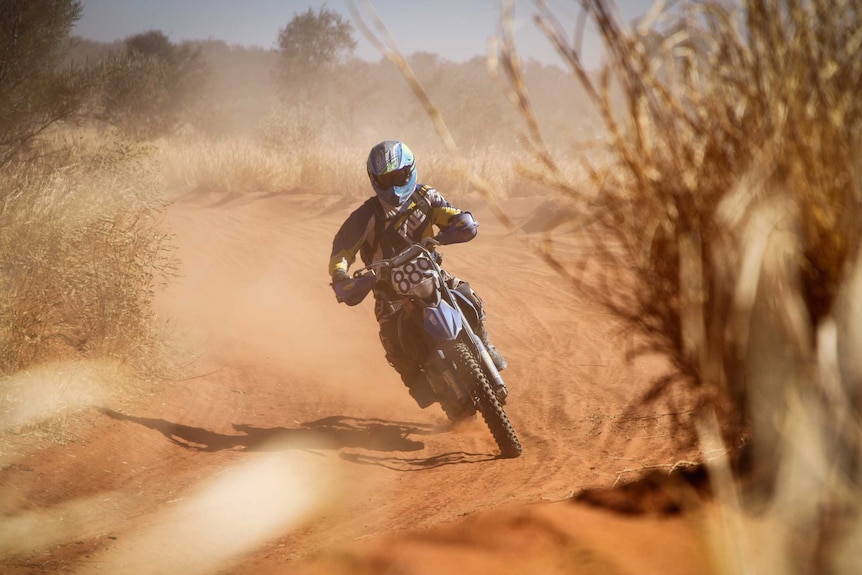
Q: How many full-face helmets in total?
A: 1